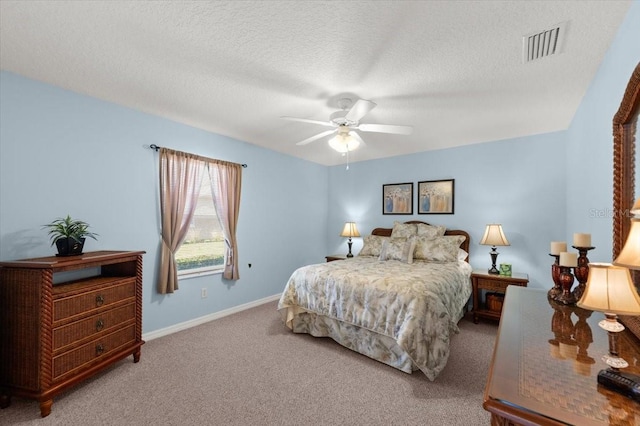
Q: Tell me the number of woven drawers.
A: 3